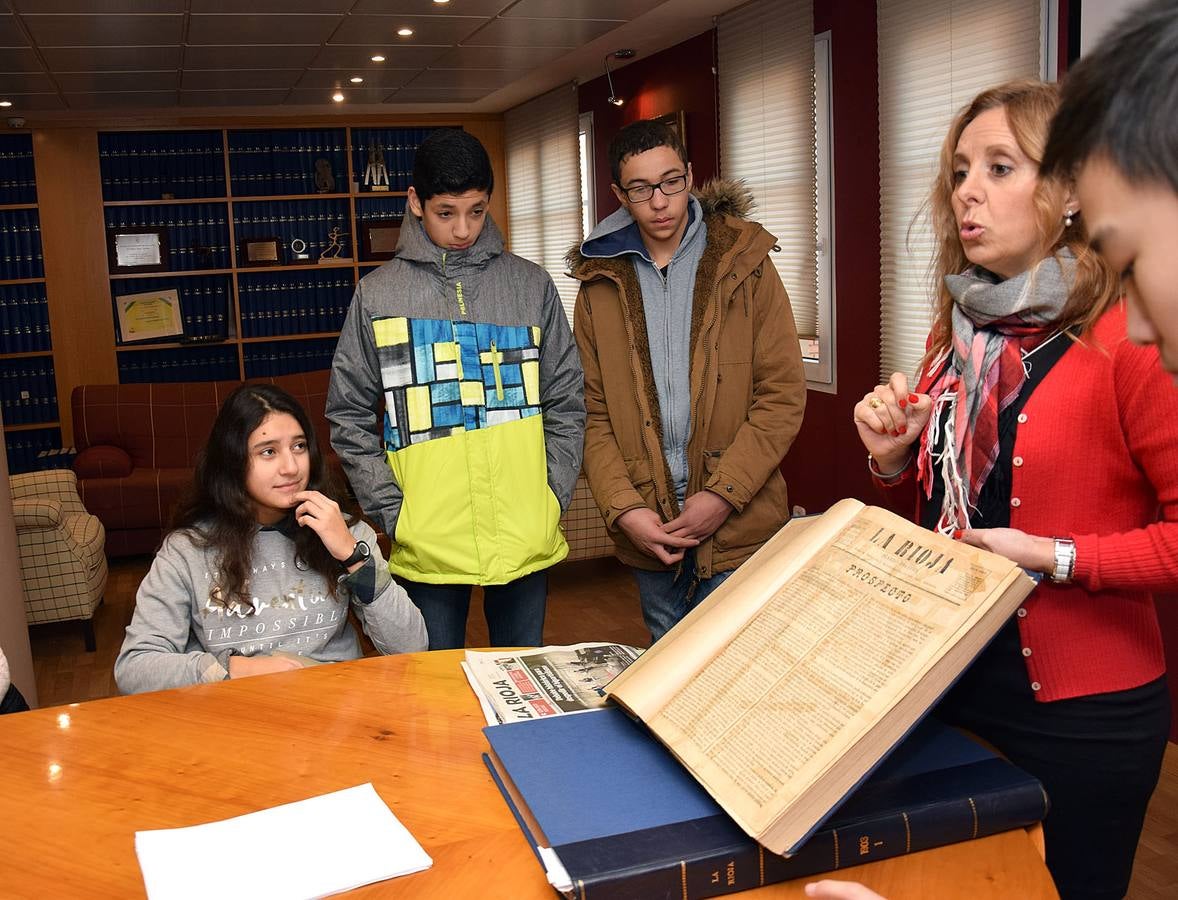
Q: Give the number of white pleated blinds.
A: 3